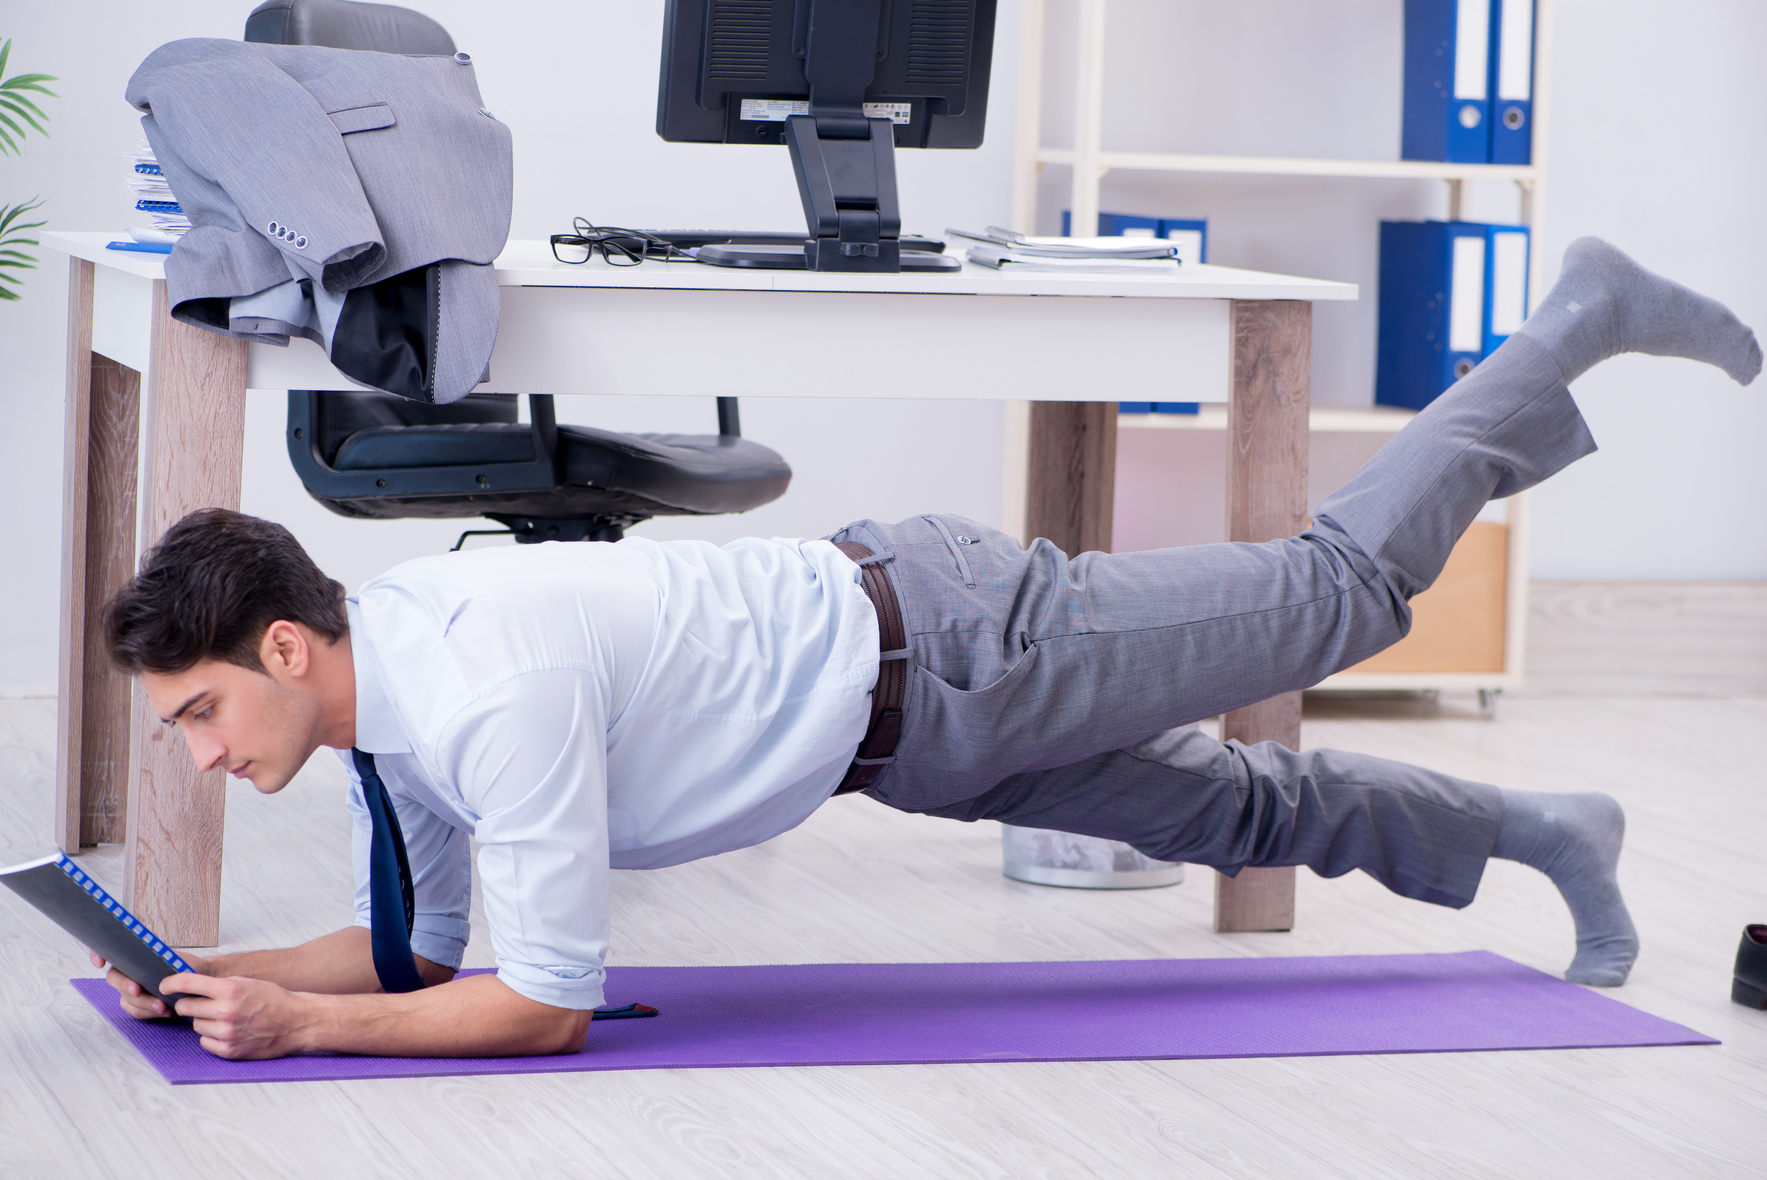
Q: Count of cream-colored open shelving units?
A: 1